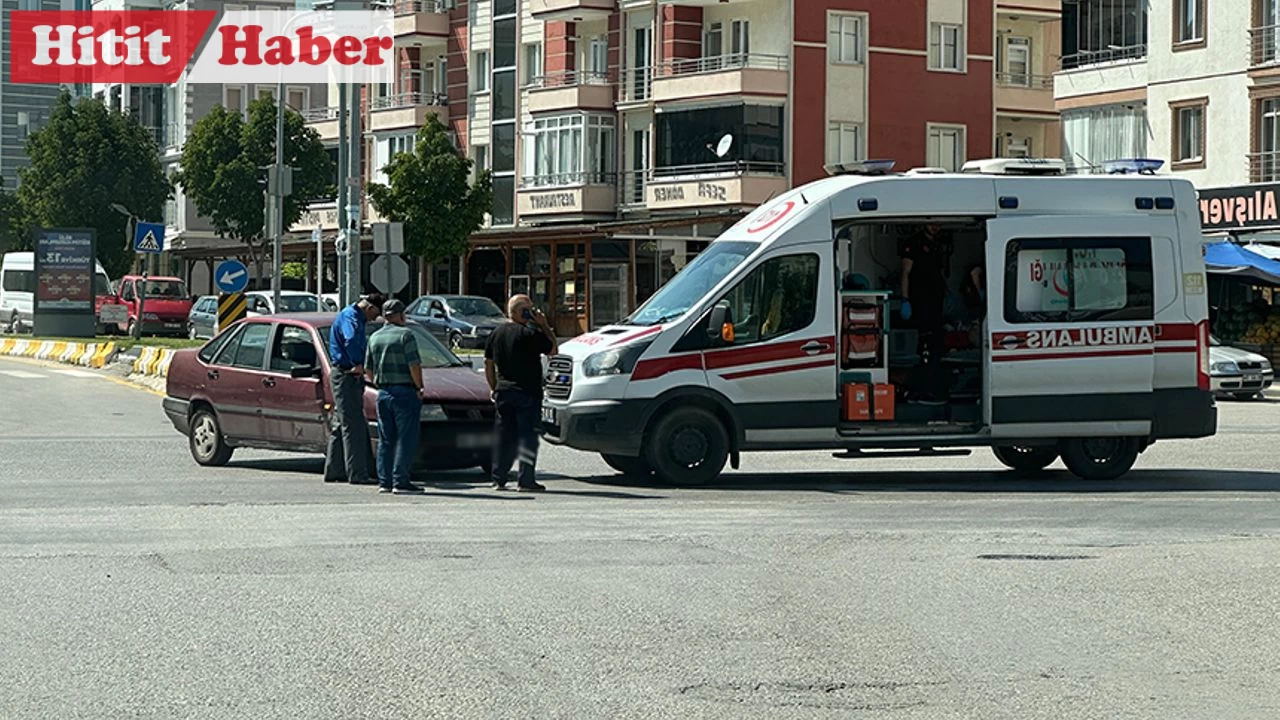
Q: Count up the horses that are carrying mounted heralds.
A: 0